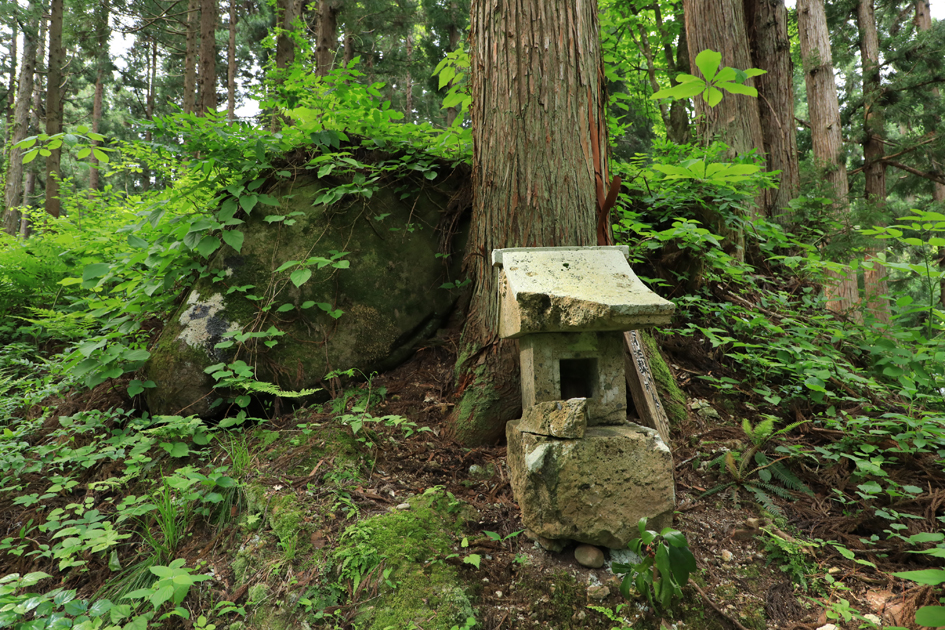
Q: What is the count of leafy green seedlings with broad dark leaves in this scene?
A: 1